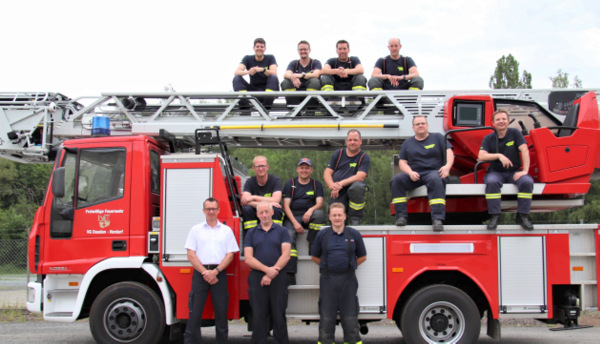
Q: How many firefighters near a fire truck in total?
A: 12